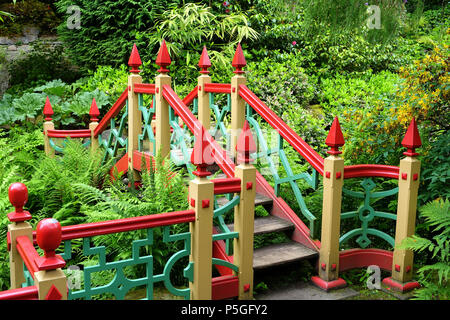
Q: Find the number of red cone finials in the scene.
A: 10